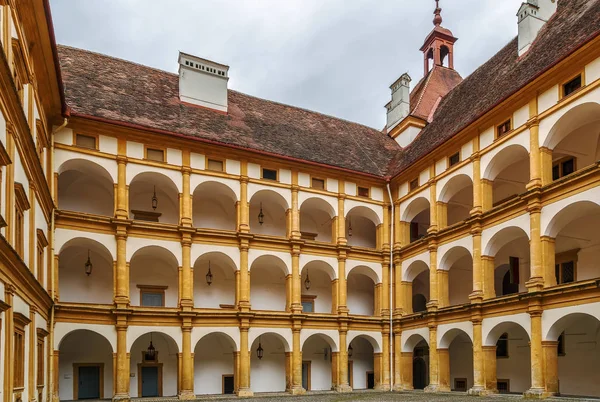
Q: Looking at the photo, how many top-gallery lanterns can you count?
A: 3